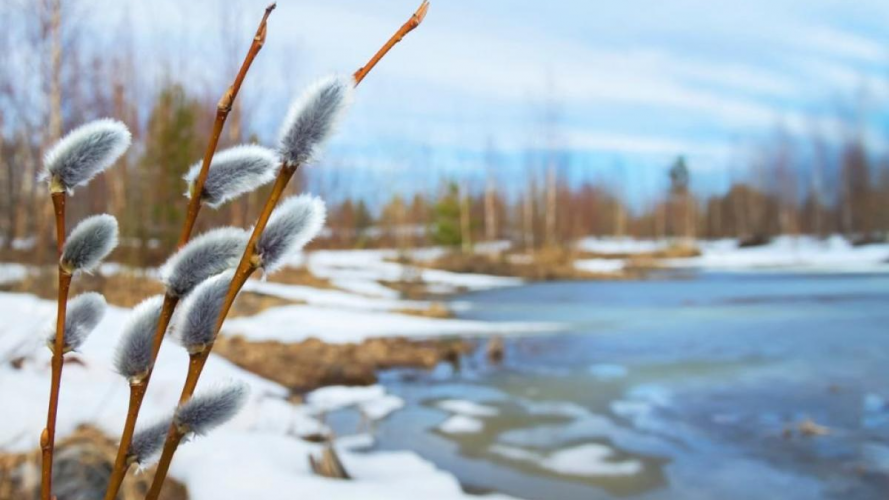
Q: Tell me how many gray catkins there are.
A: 11